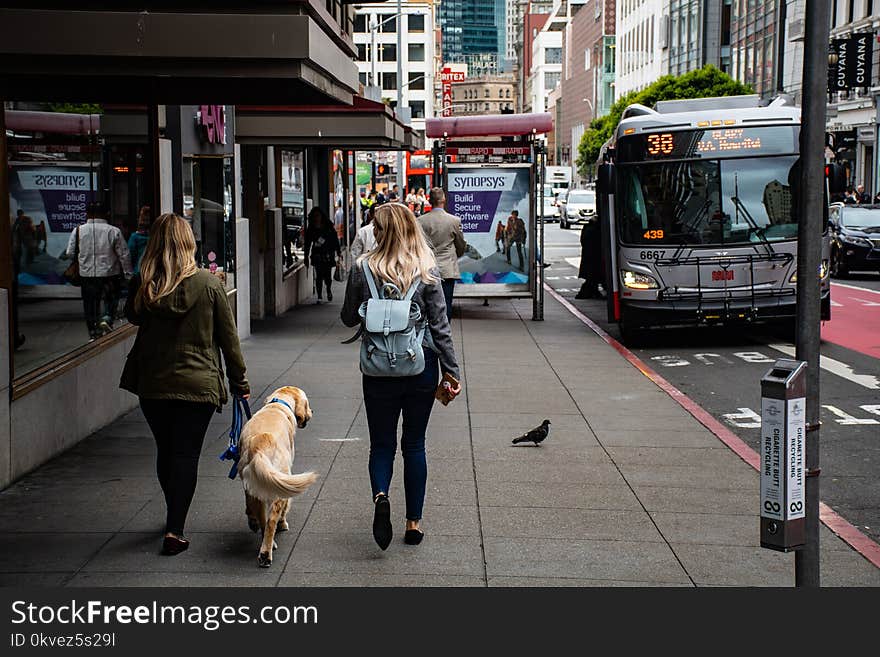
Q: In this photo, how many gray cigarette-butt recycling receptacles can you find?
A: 1